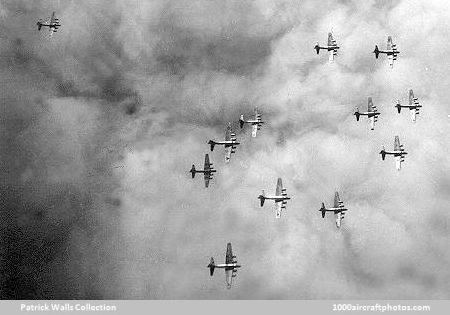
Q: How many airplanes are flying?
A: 12